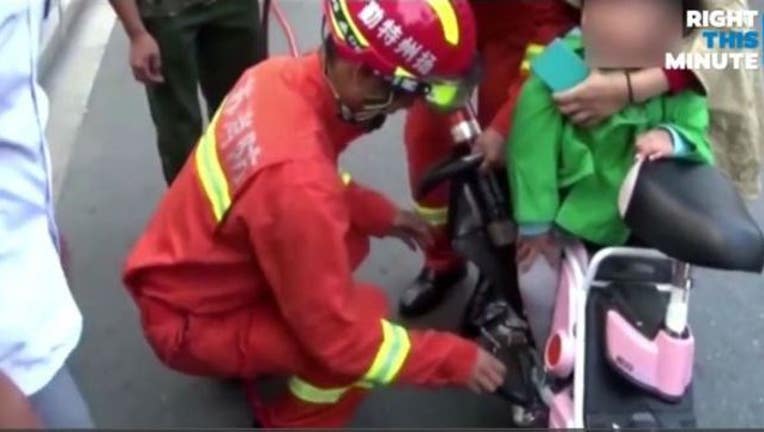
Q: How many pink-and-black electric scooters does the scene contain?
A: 1